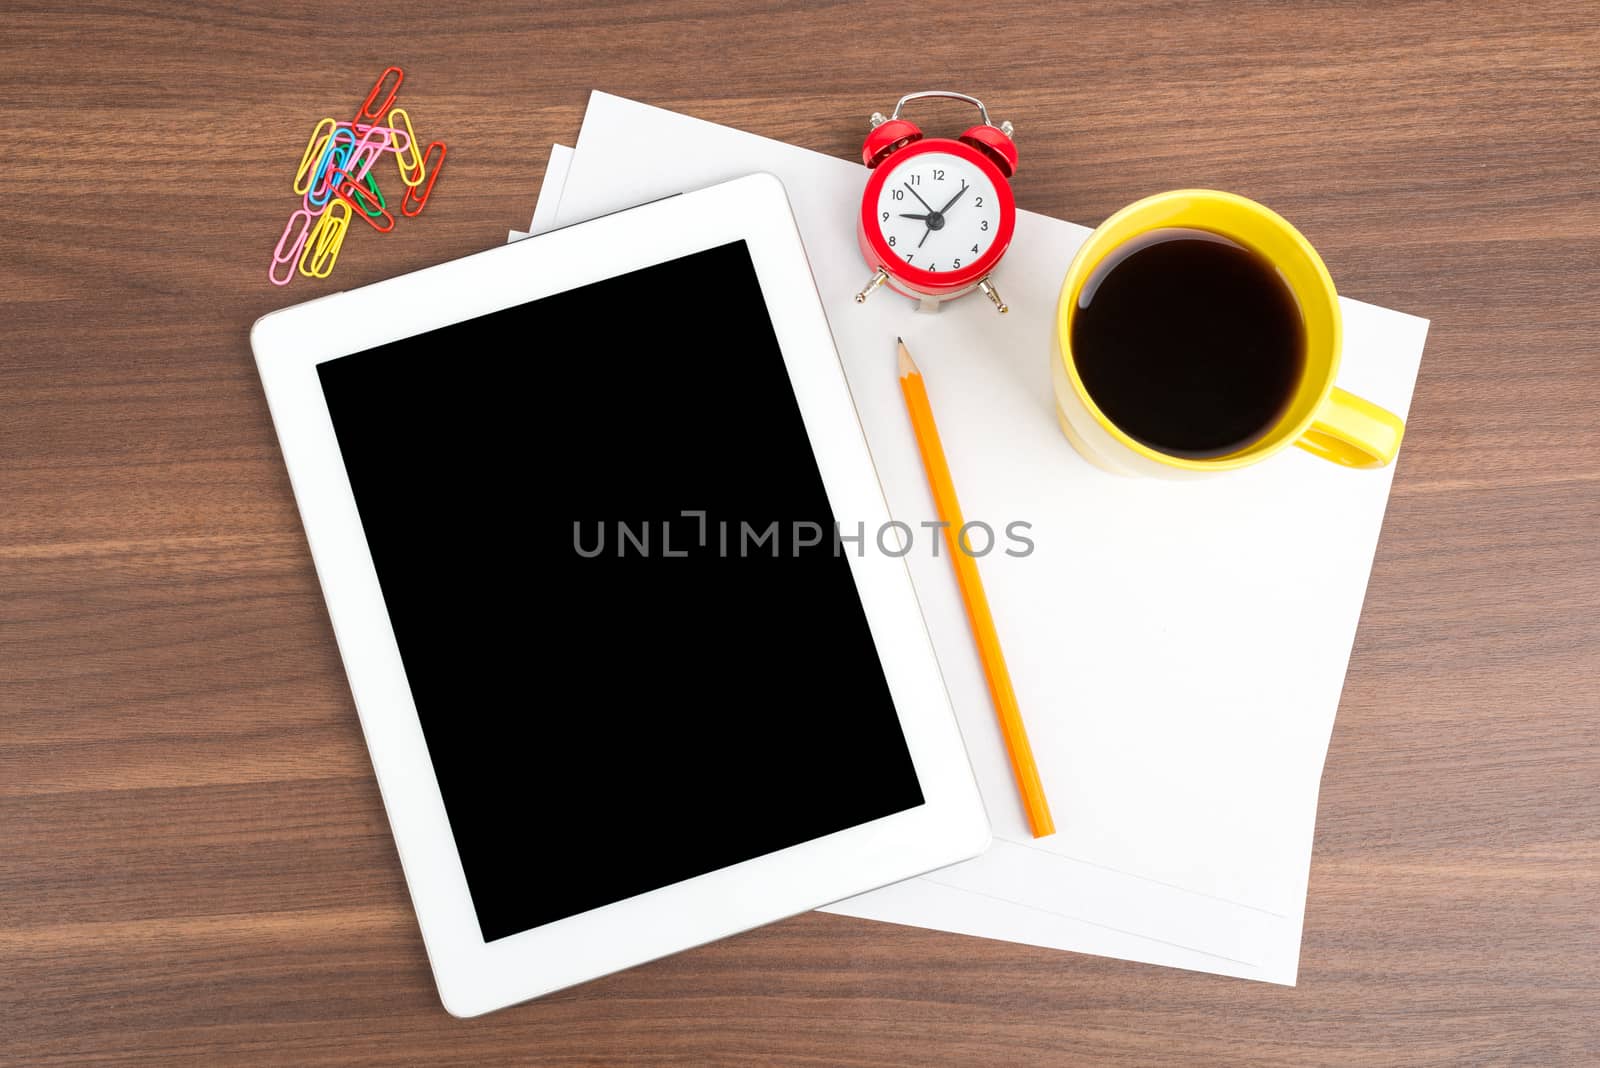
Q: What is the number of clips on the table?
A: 13